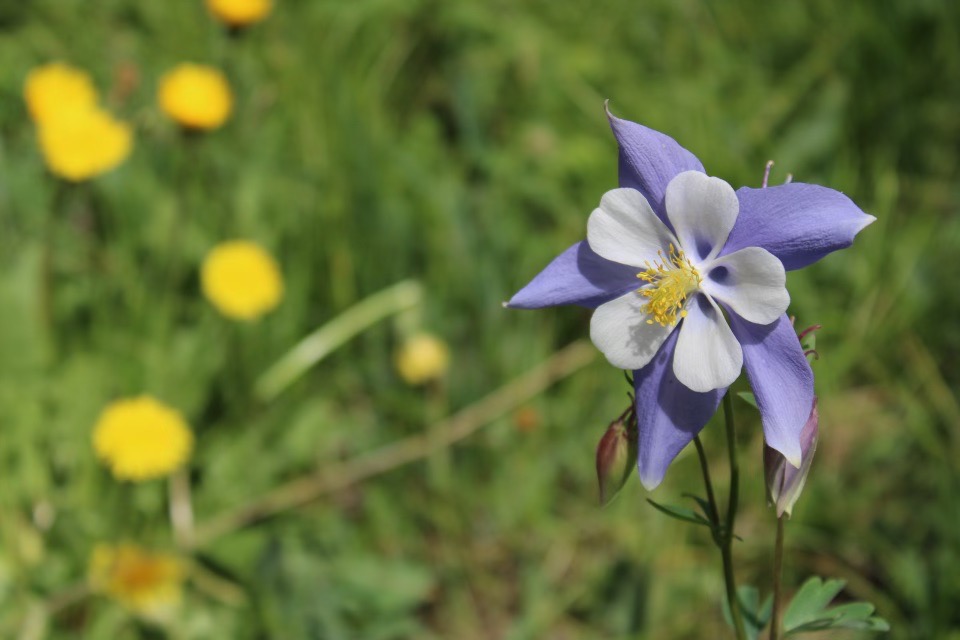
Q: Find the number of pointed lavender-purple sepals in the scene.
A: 5